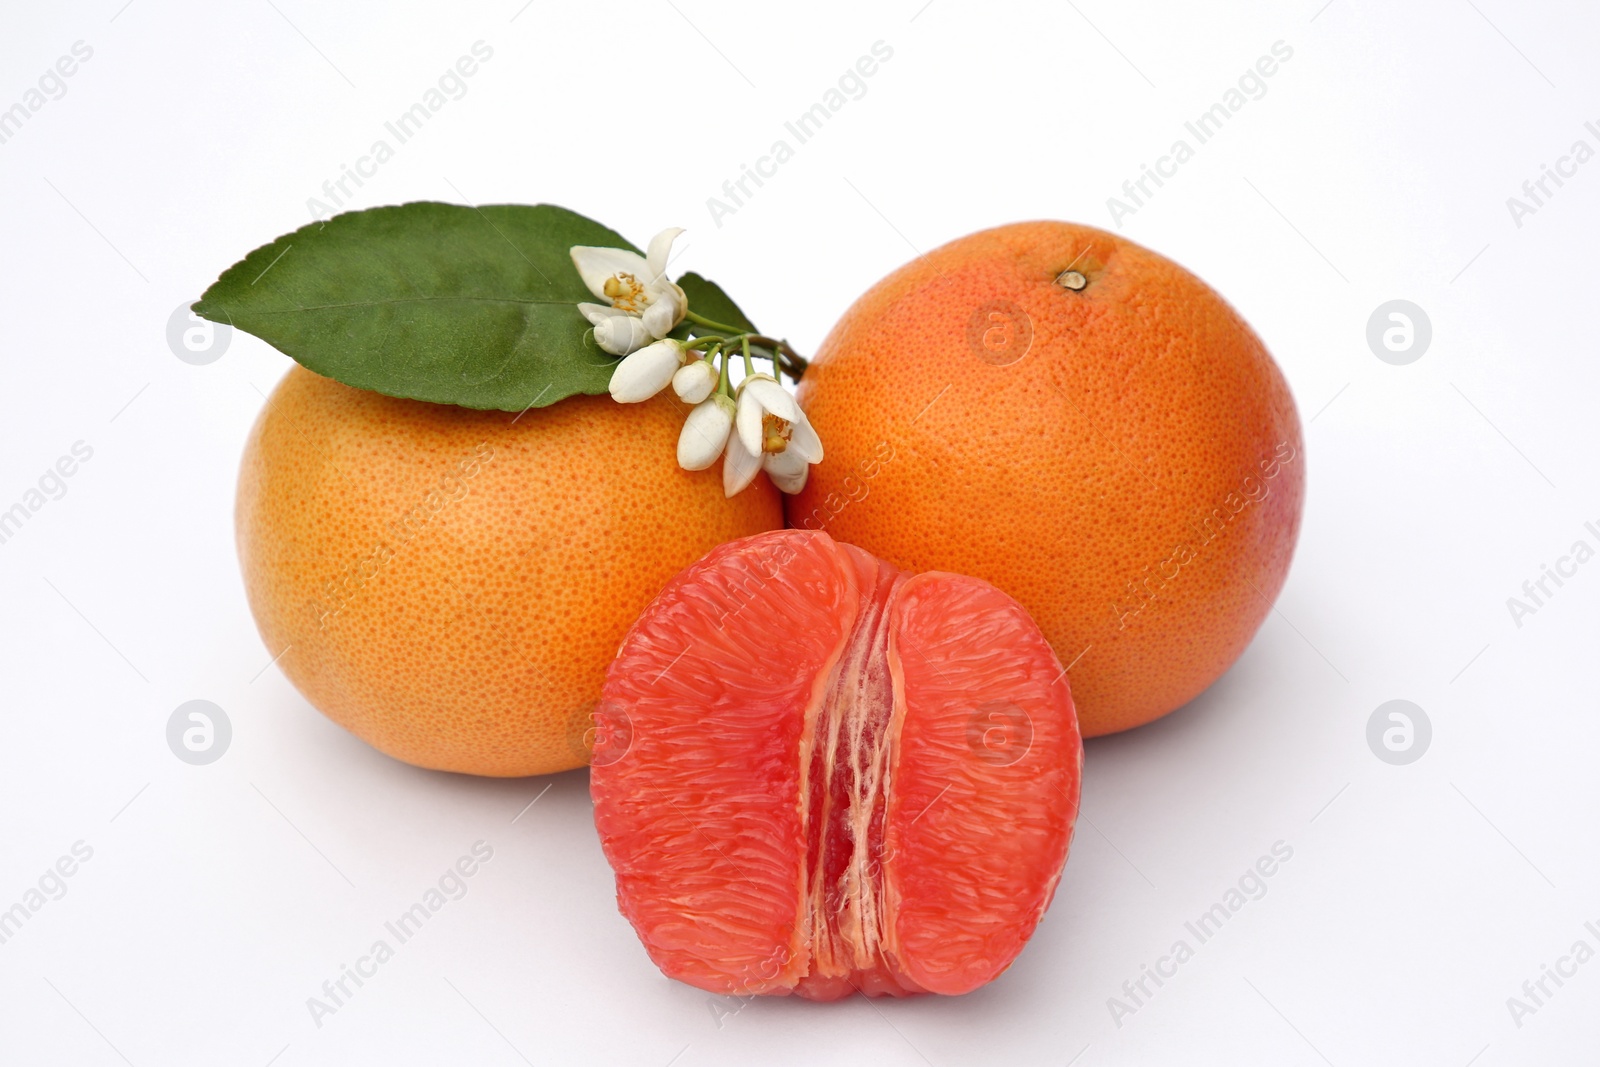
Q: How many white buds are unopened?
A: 4